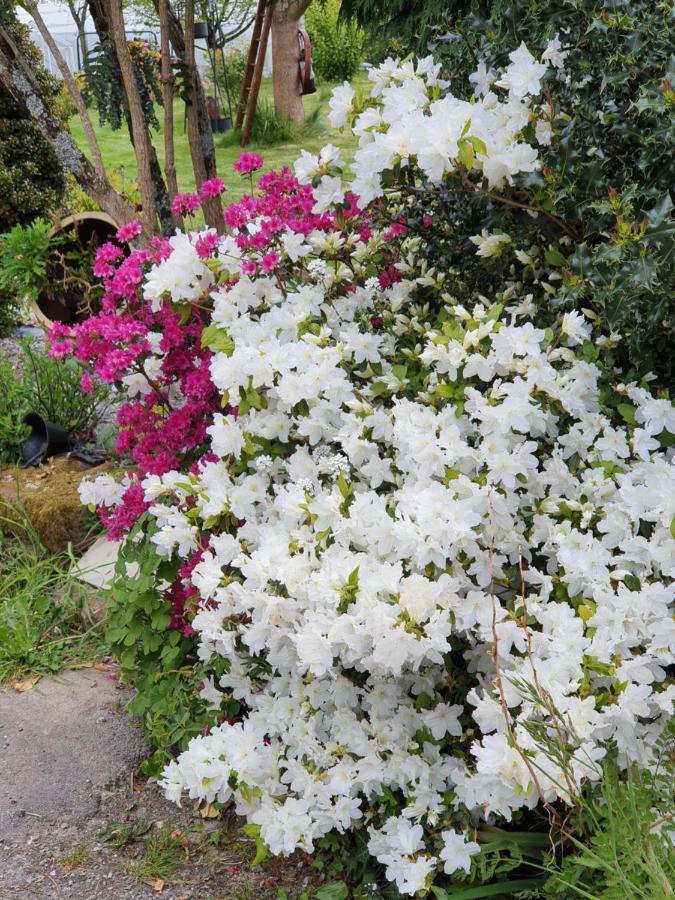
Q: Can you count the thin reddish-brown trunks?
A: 2